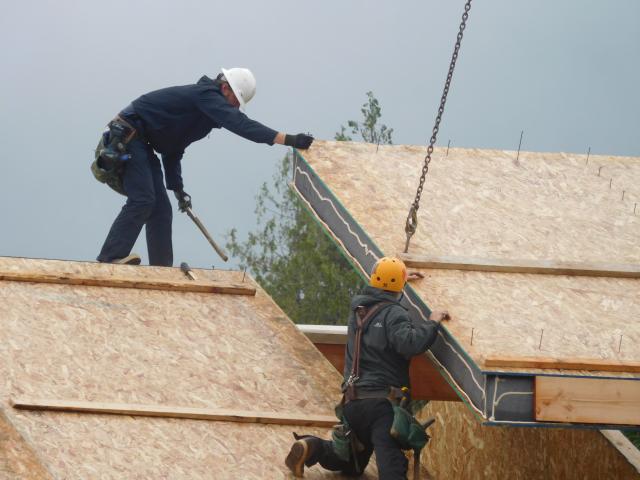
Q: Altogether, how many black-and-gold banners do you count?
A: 0